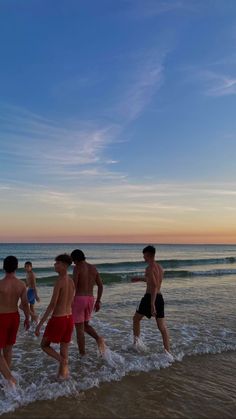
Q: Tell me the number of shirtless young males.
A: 5